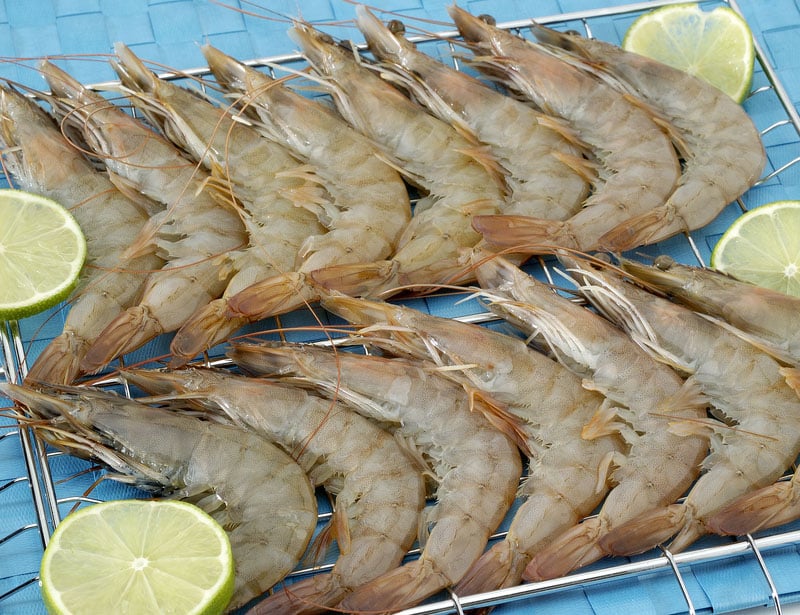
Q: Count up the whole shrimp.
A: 15